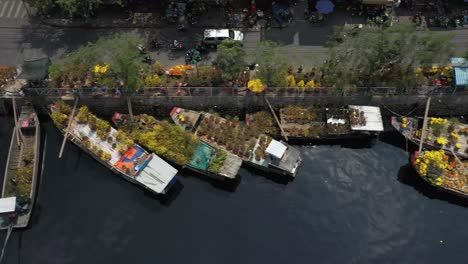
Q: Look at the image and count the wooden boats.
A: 7